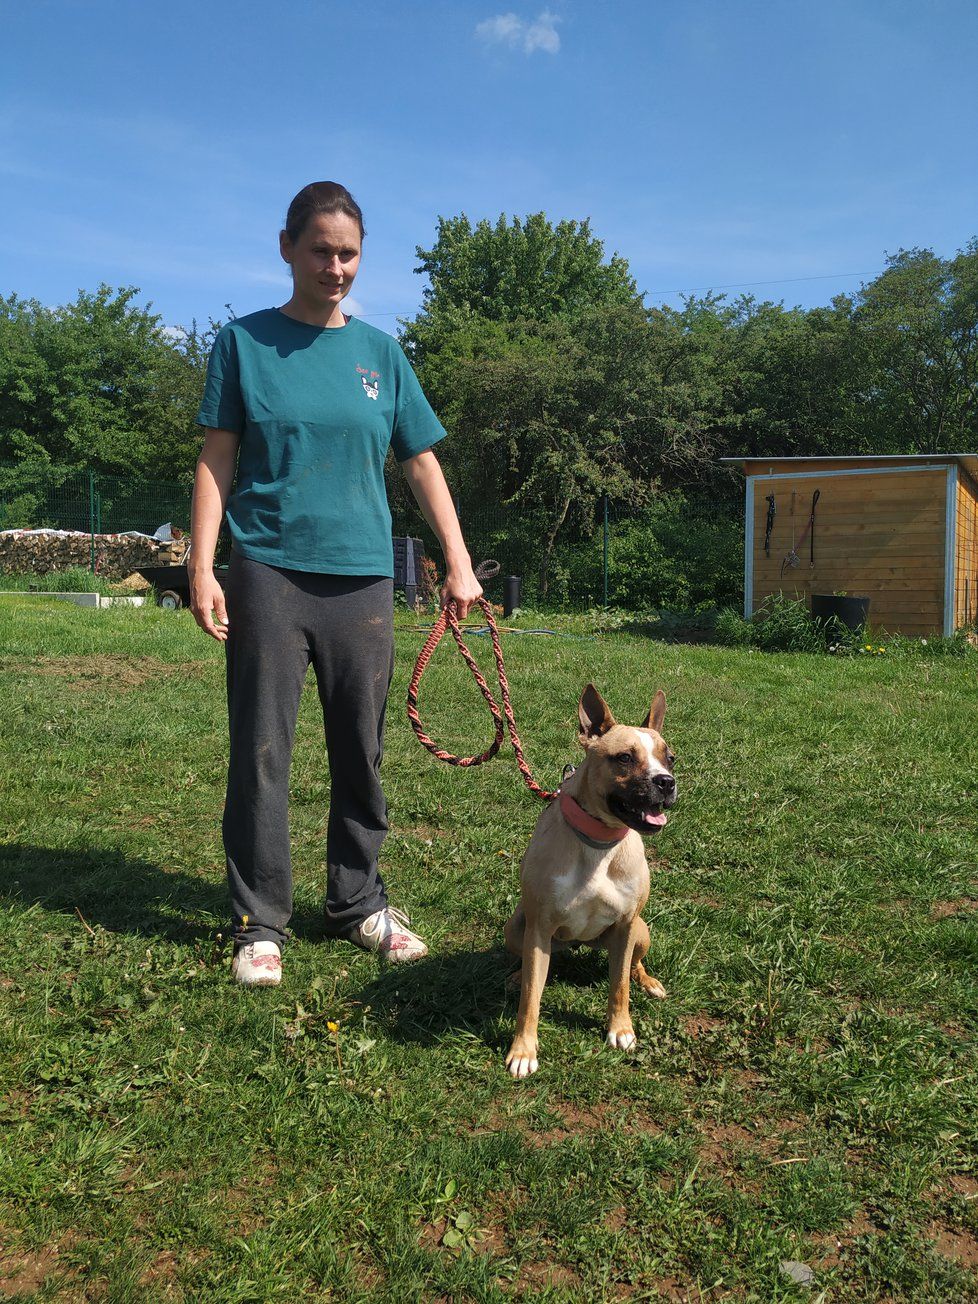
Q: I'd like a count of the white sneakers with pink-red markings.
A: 2